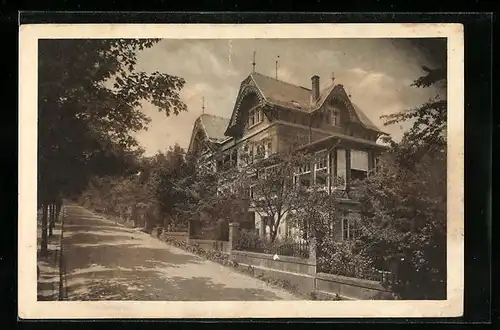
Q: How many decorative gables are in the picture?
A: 3